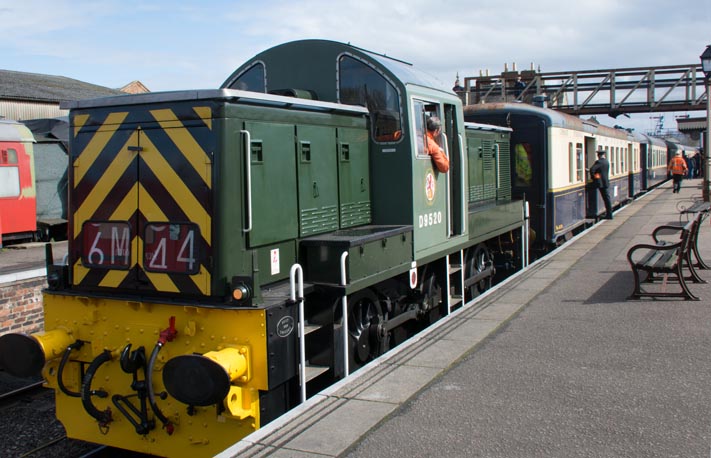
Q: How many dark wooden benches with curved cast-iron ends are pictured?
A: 2